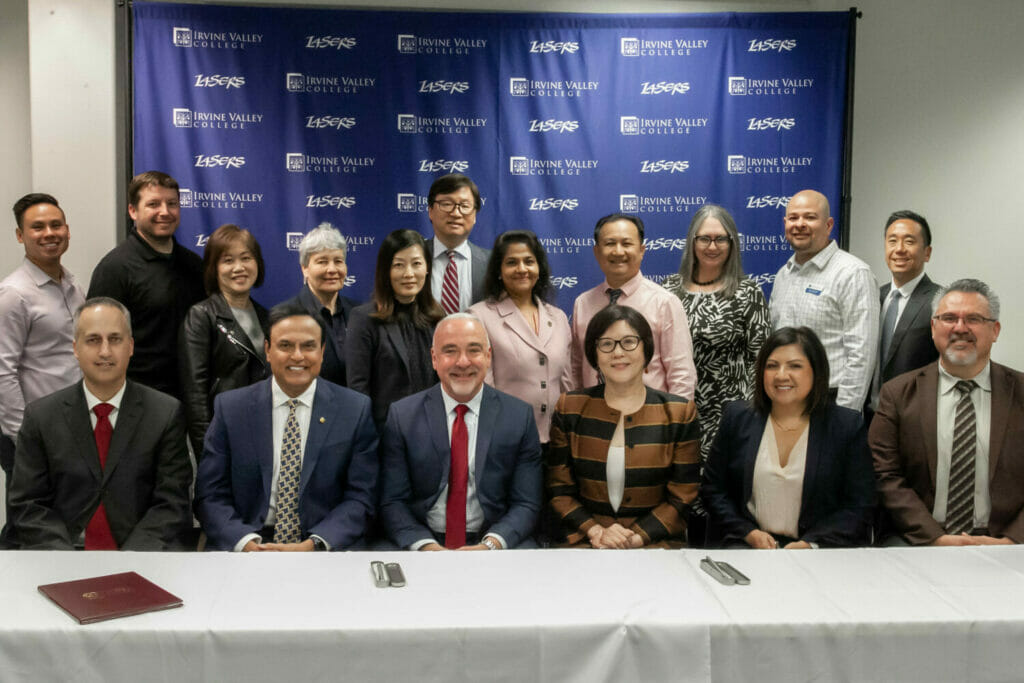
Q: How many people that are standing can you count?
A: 11